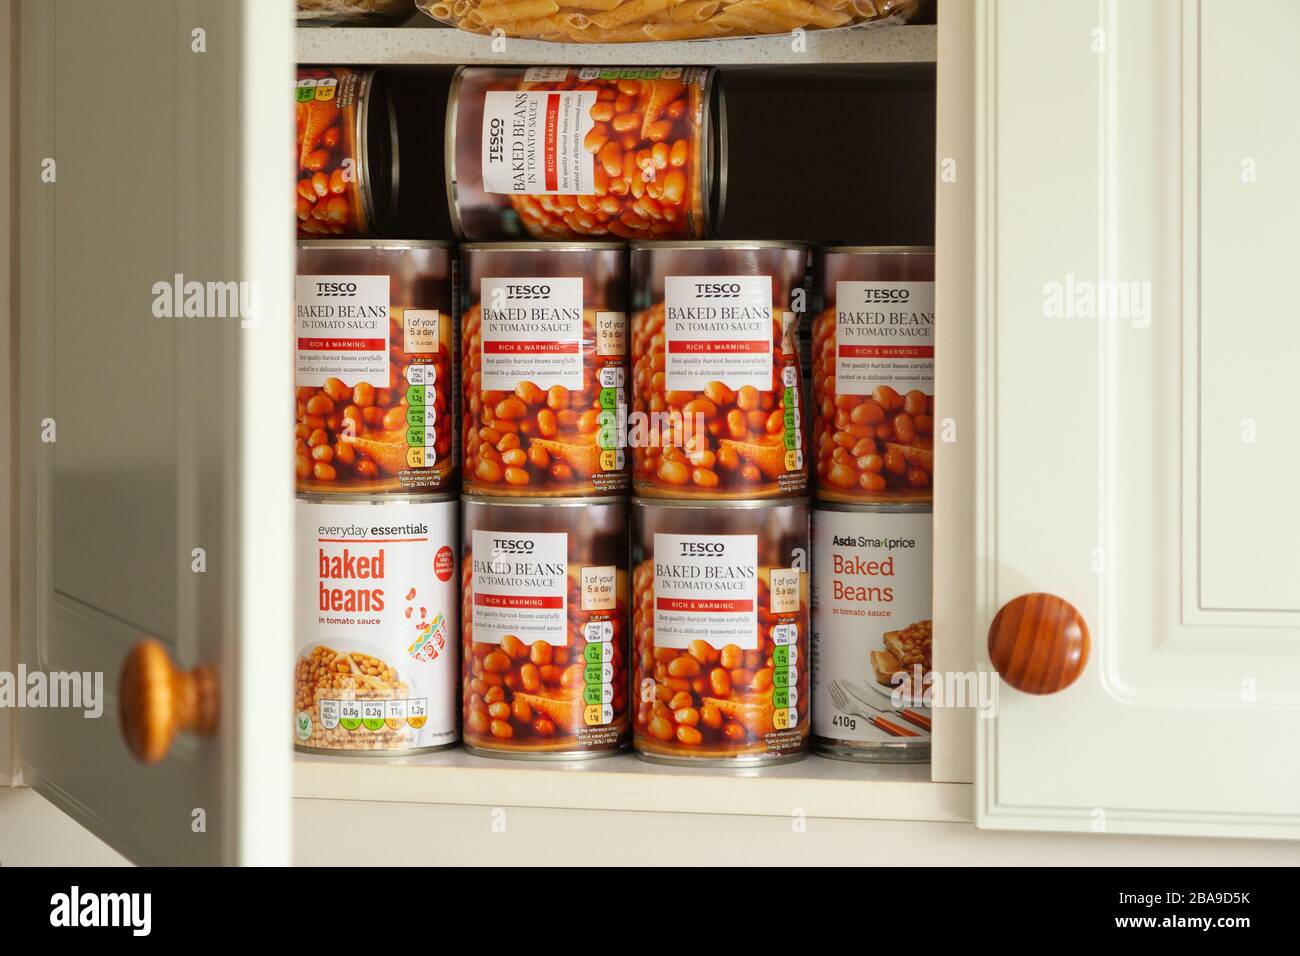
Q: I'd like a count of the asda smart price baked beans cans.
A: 1